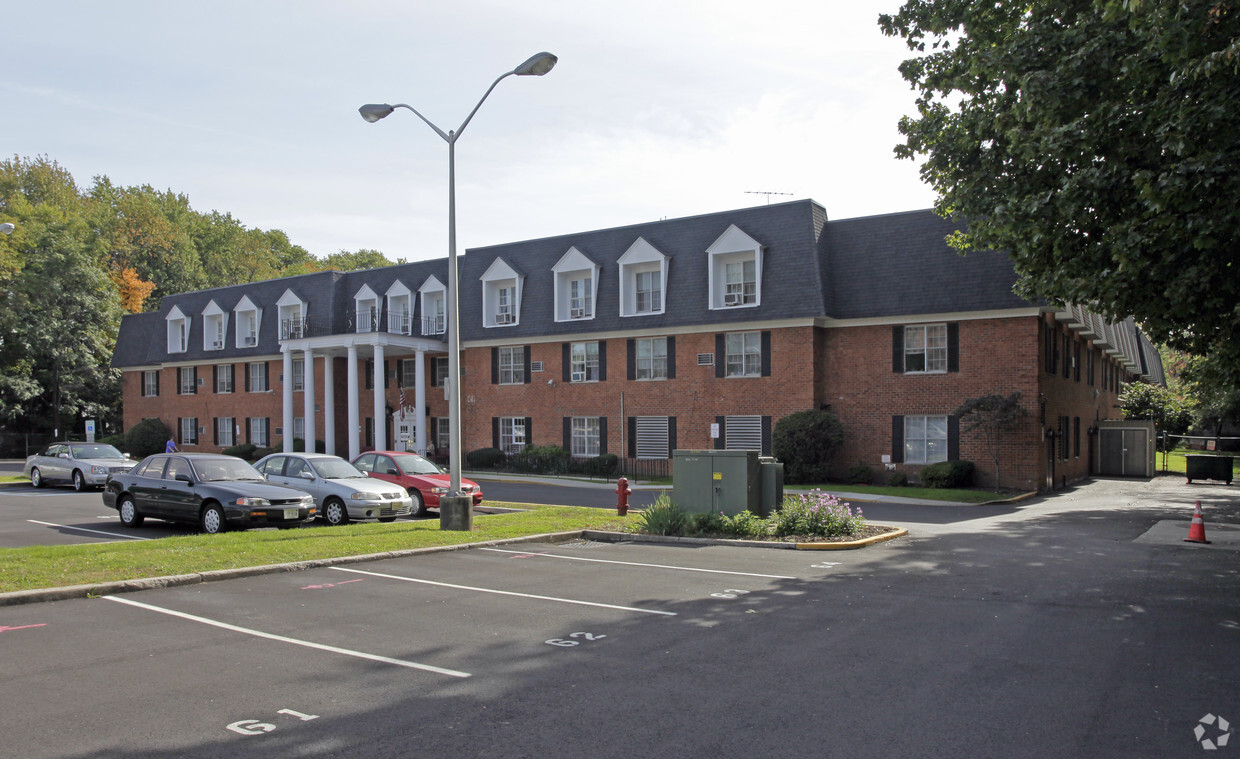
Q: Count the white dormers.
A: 11